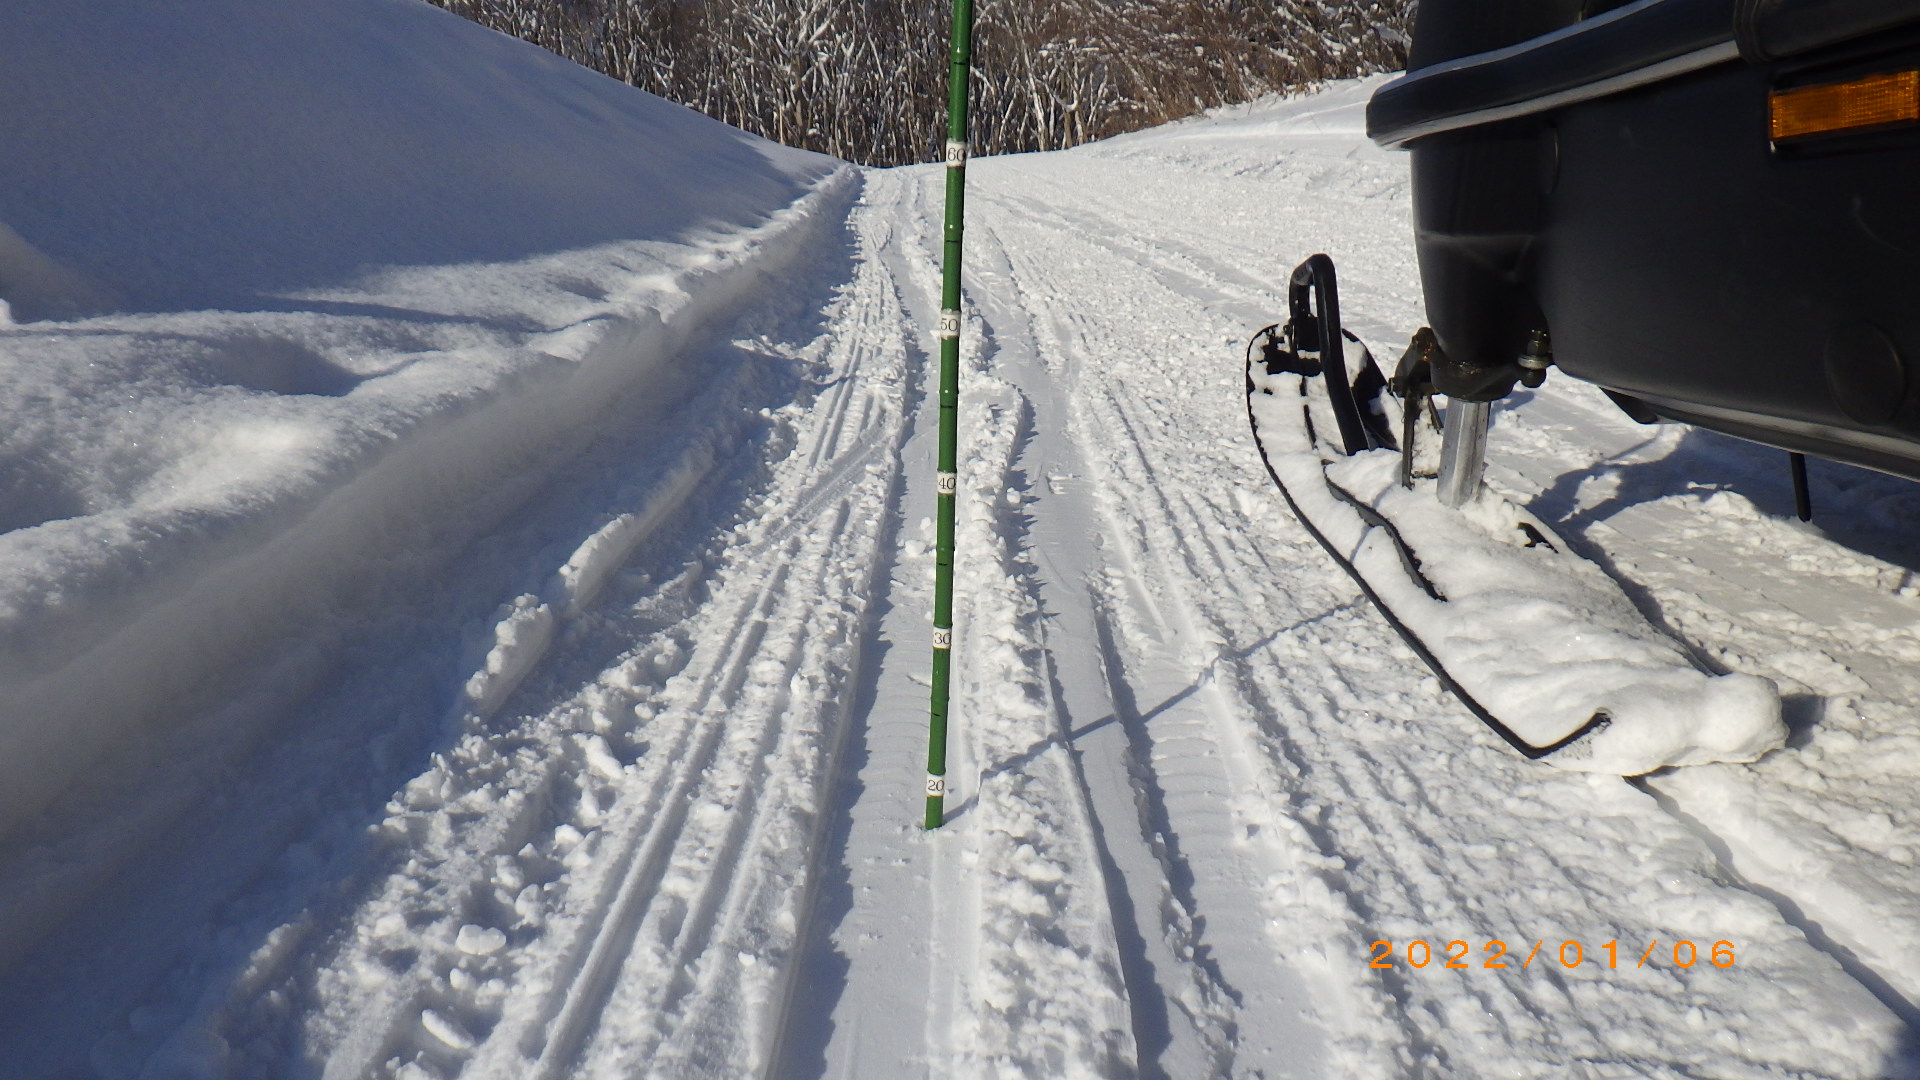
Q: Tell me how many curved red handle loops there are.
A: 0